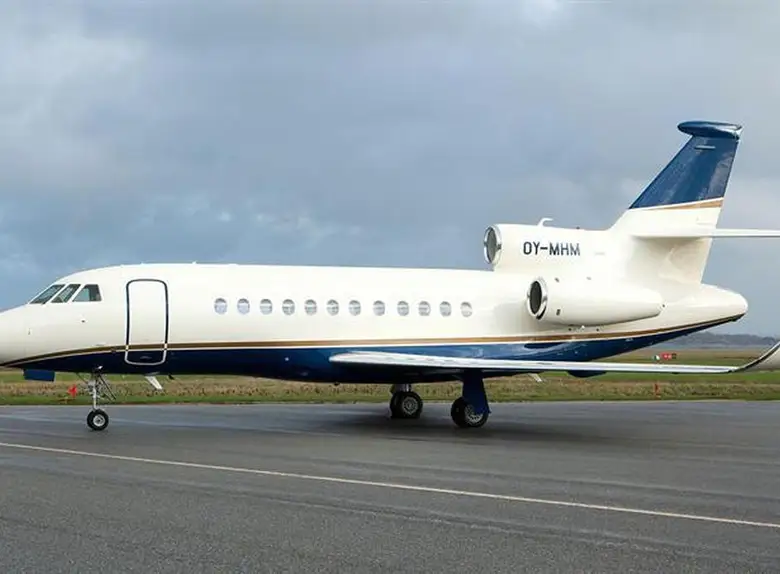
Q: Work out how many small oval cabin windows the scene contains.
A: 12